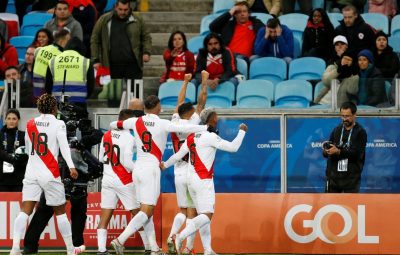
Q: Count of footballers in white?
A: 5